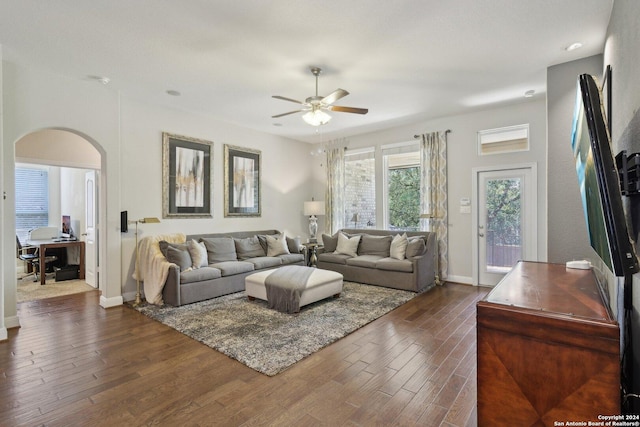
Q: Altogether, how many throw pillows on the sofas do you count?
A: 8